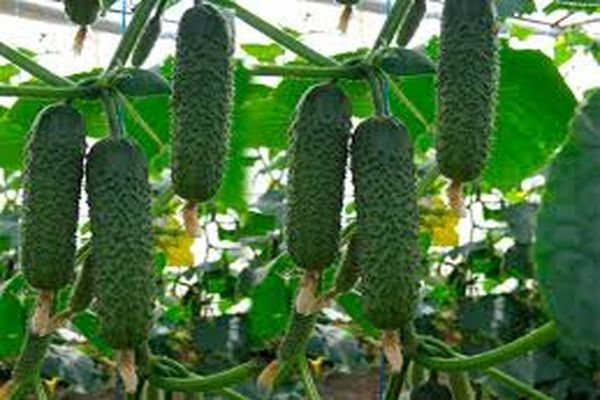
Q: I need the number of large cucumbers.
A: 6